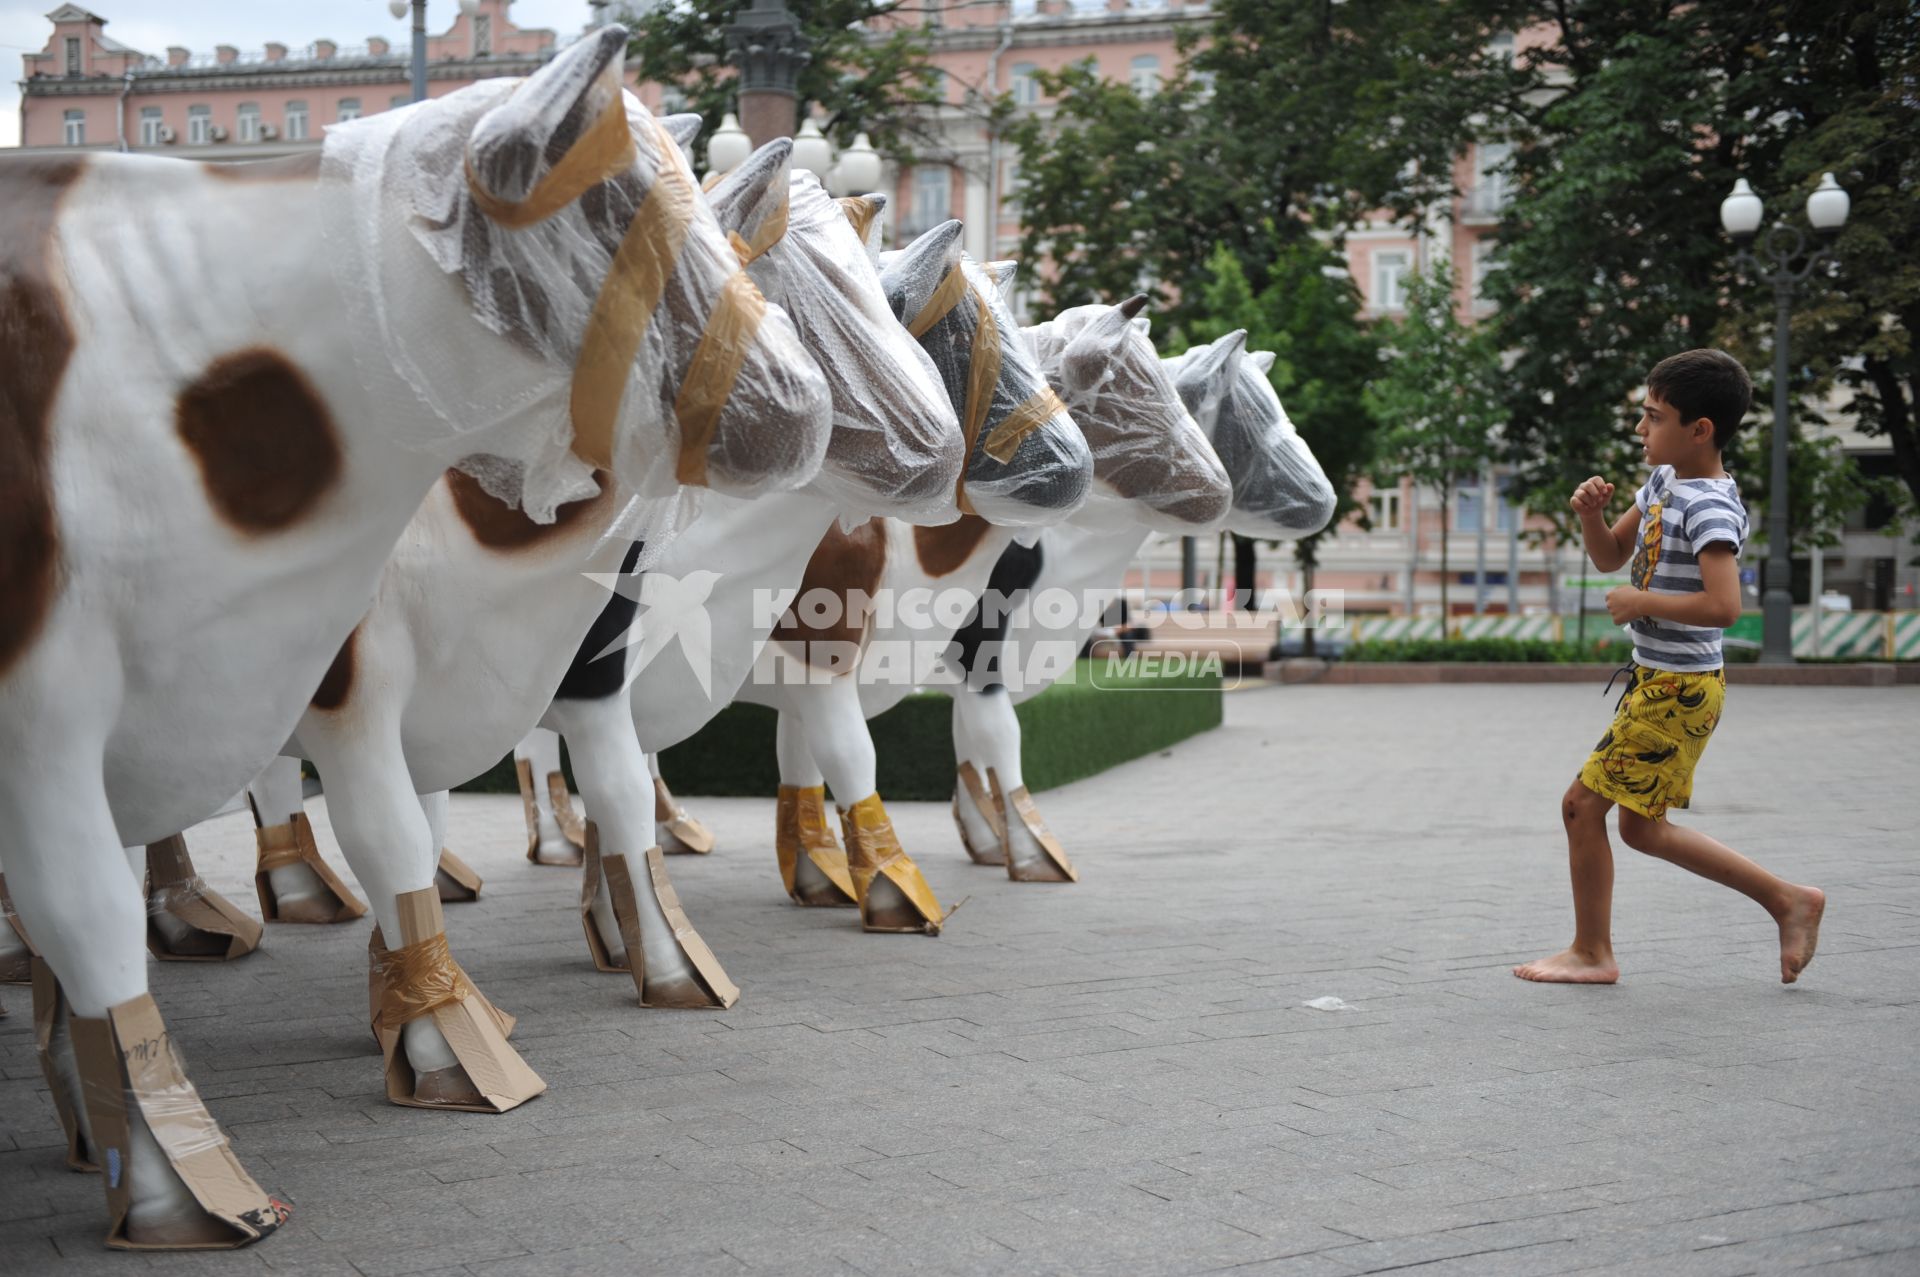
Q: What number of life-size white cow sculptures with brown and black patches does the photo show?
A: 5